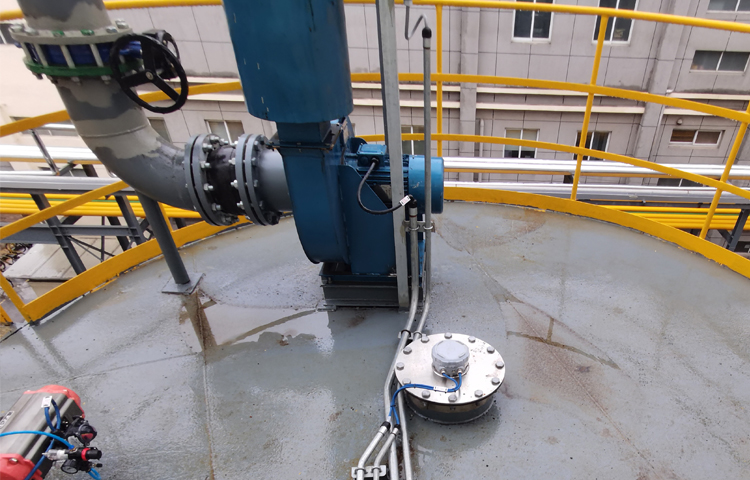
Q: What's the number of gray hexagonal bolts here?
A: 12